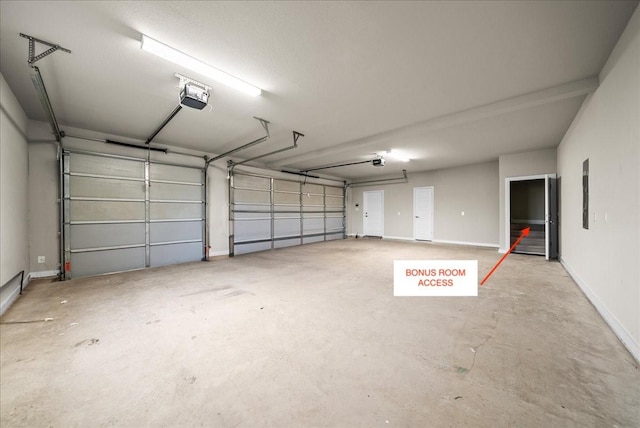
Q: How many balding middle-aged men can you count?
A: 0